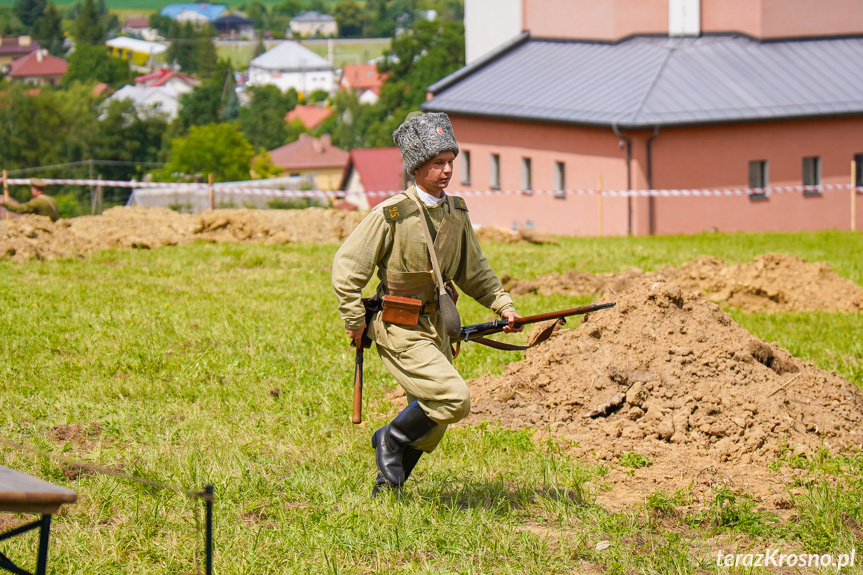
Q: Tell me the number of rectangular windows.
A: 7